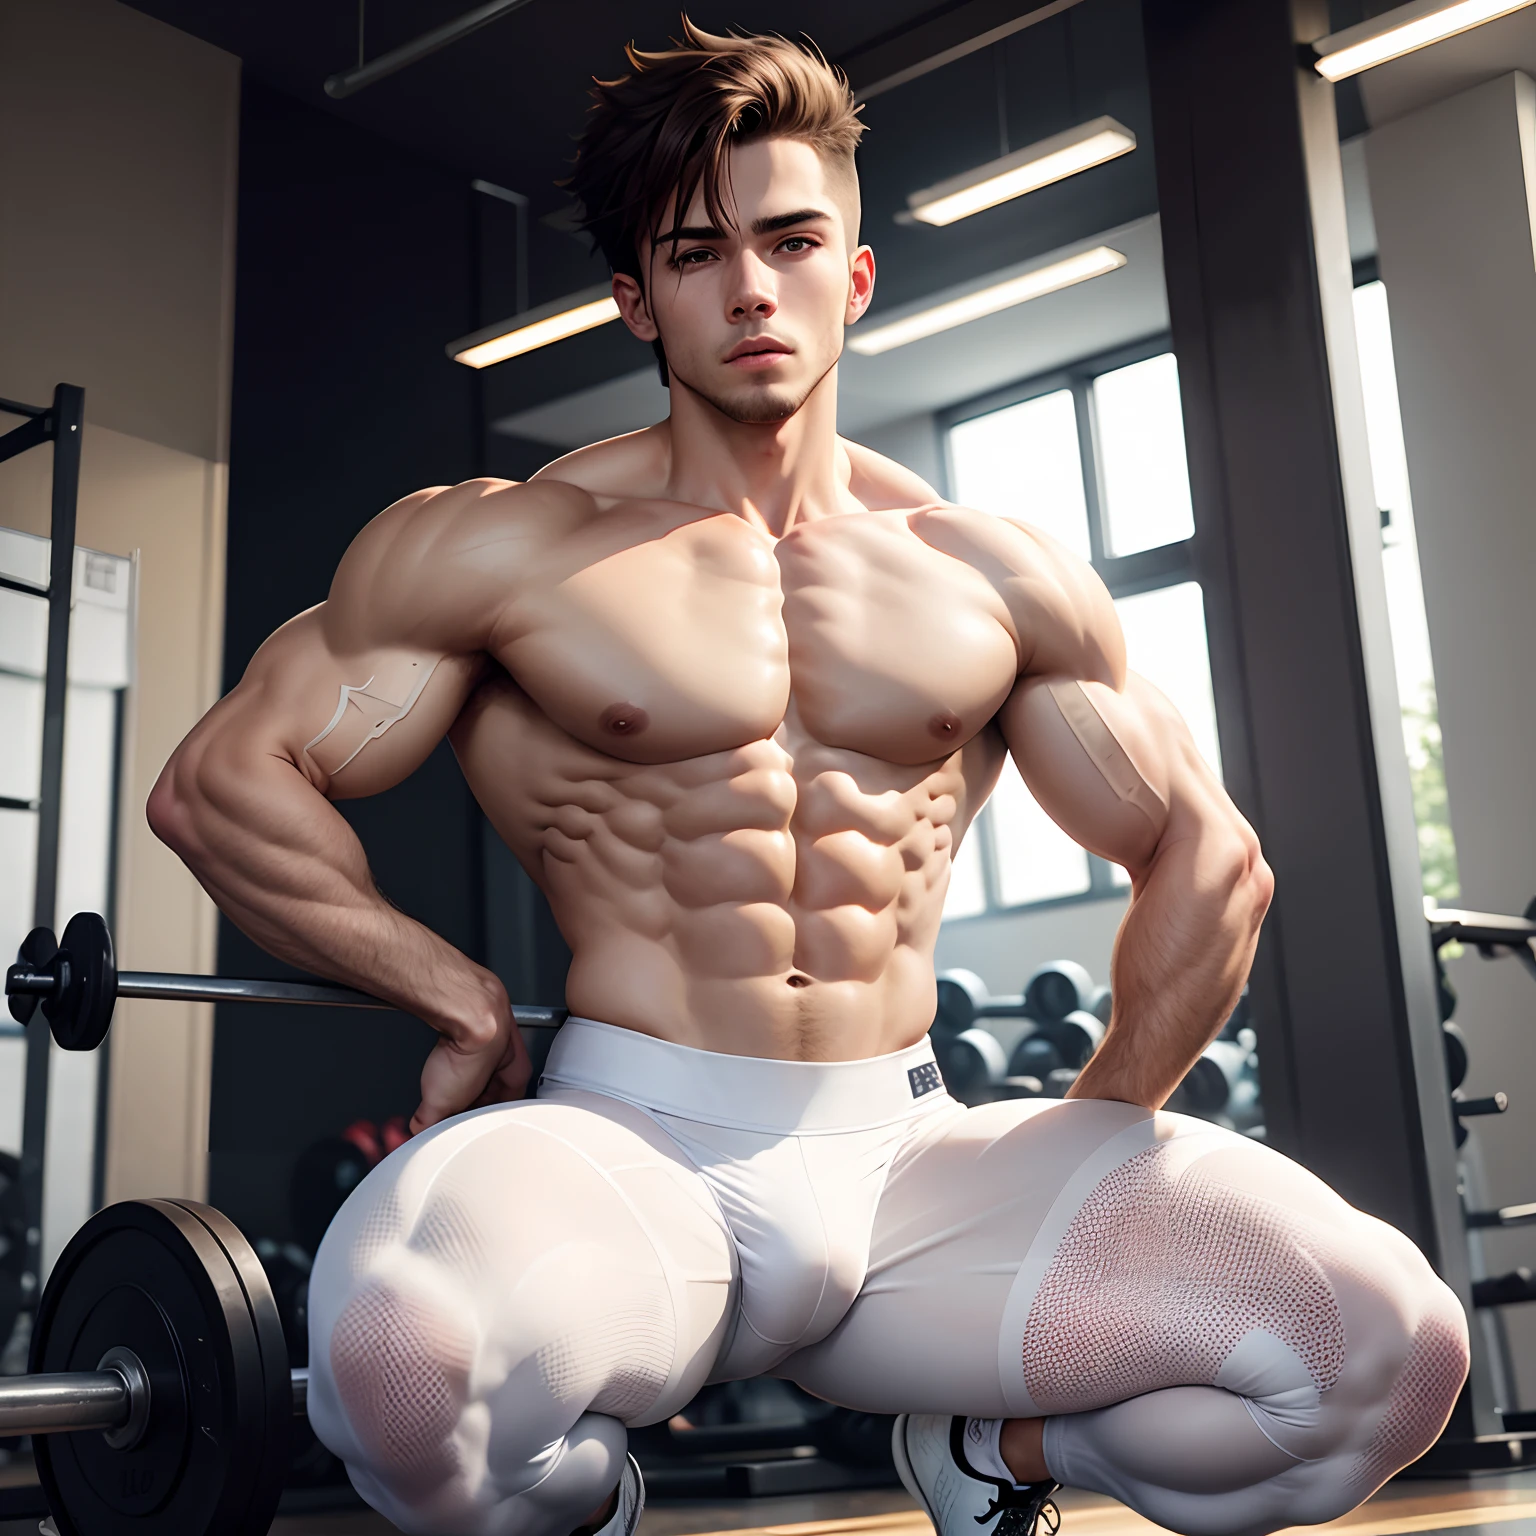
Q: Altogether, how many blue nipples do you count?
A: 0